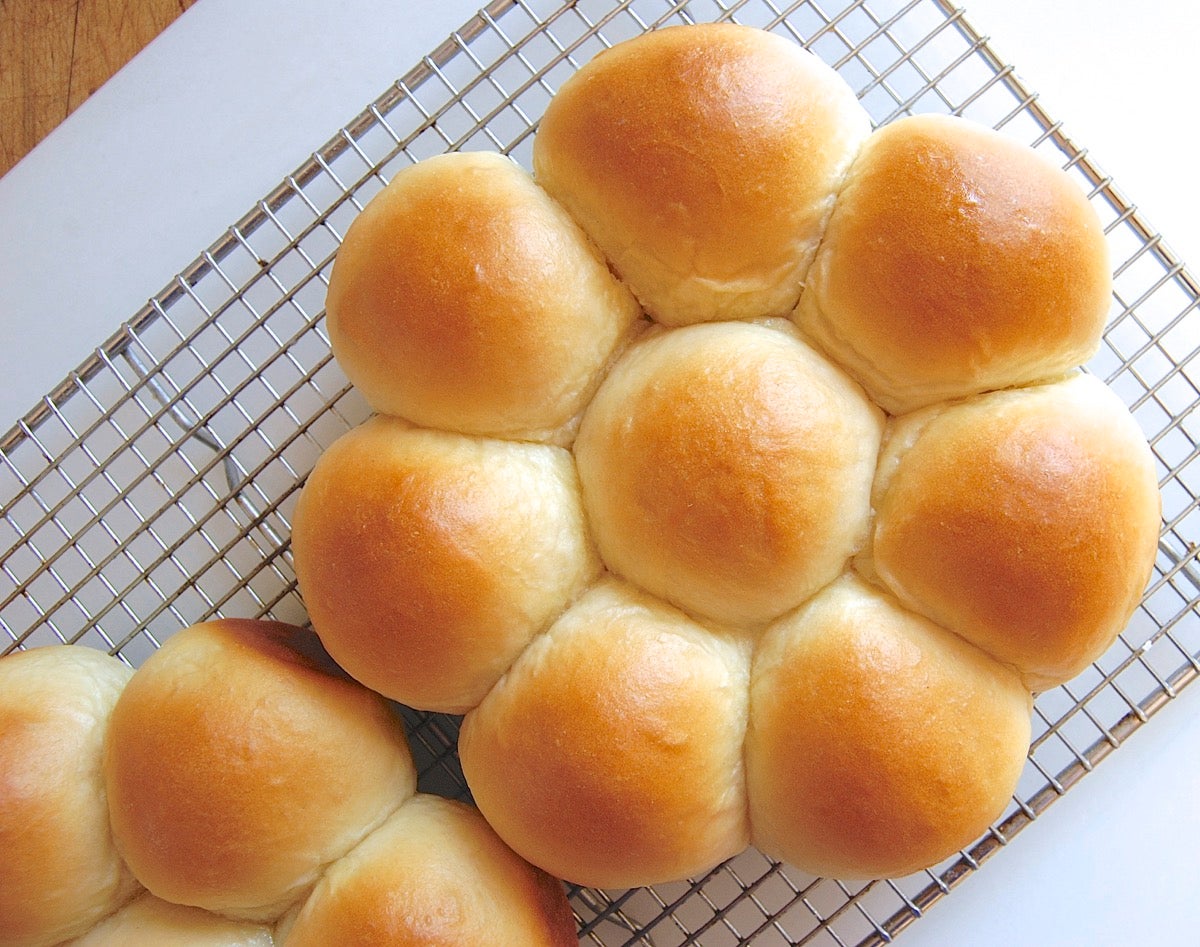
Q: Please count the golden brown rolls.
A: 12